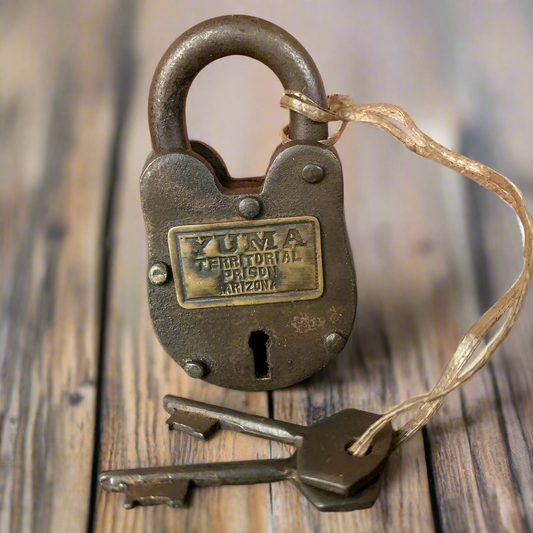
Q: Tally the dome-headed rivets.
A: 5